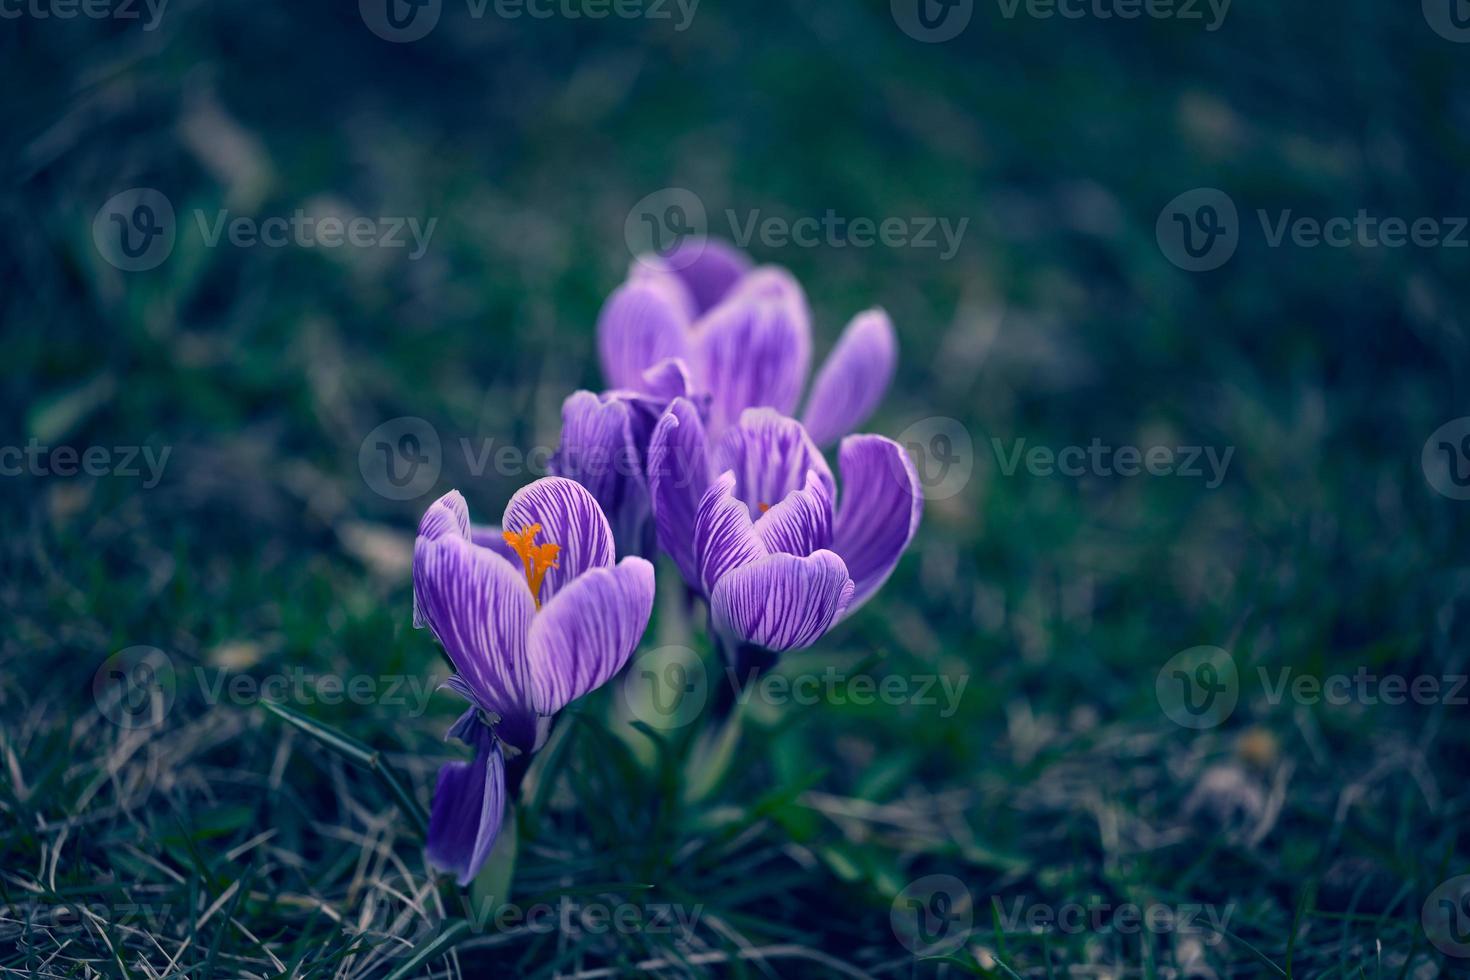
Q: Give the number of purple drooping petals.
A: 1